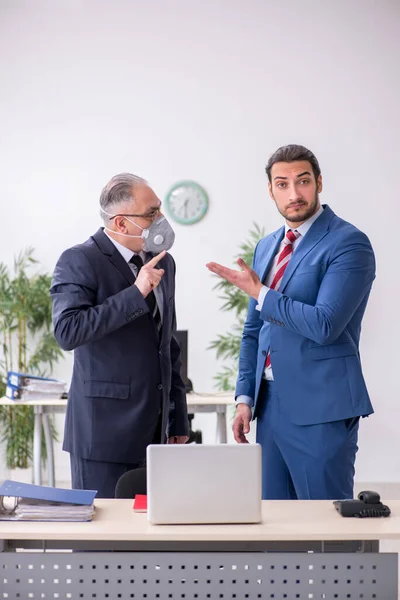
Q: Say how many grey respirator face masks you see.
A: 1